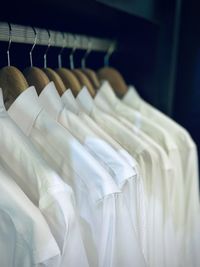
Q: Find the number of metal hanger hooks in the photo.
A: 7